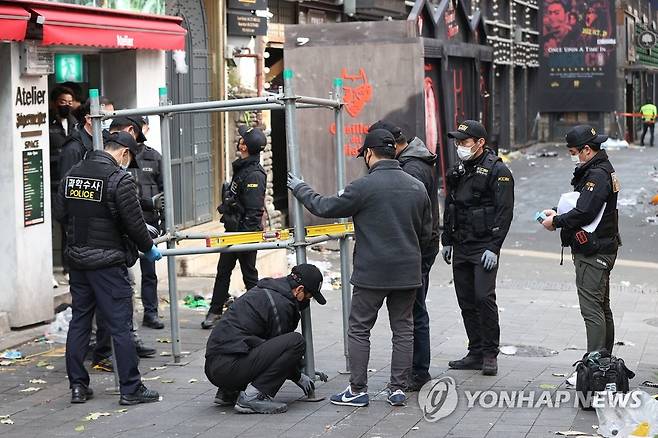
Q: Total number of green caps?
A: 4